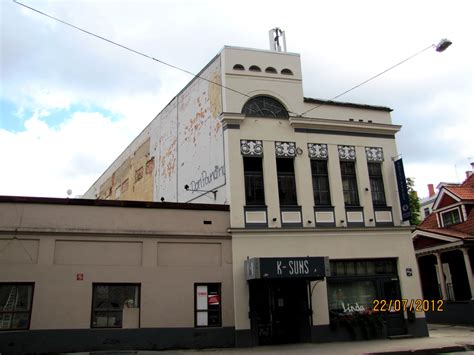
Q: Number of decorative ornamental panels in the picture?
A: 5